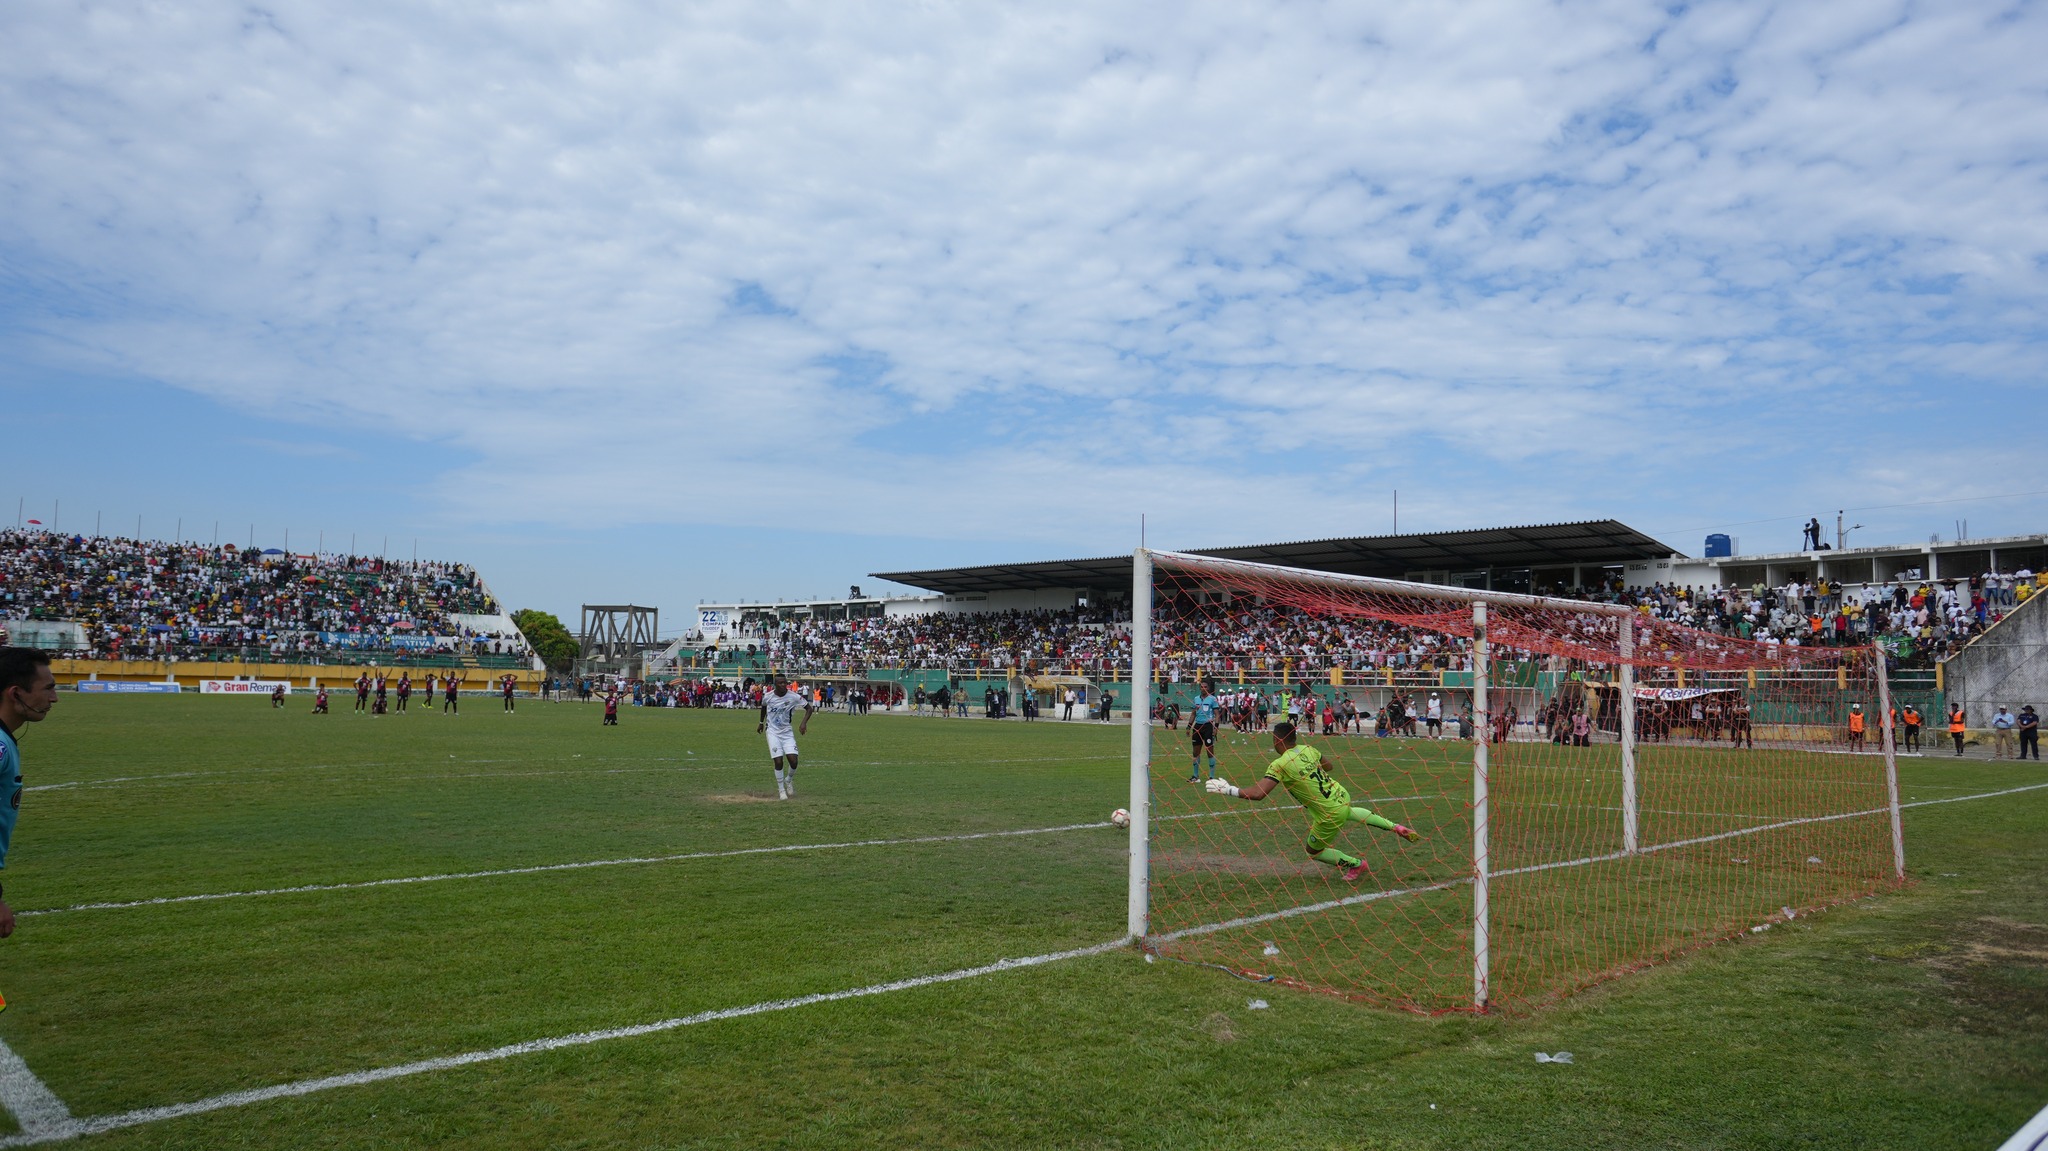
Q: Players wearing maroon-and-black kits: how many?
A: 10